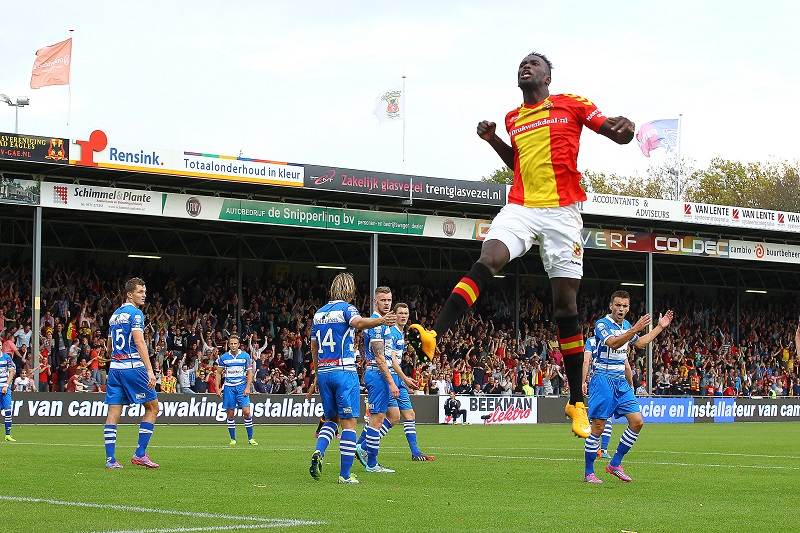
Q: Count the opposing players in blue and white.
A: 8